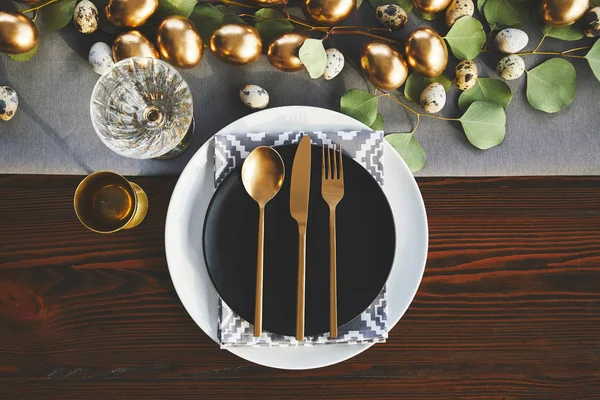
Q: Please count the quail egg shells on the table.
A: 12